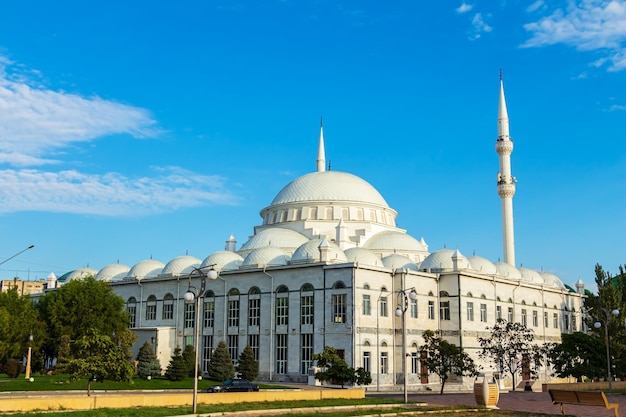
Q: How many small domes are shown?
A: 14